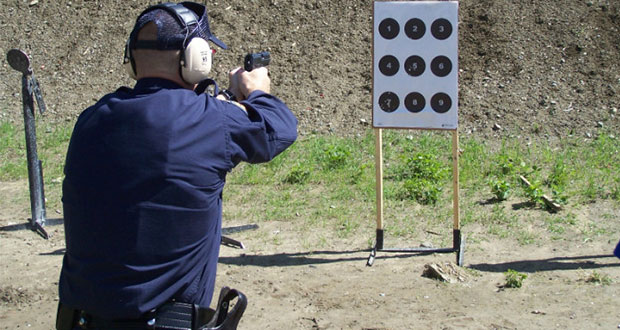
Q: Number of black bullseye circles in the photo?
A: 9